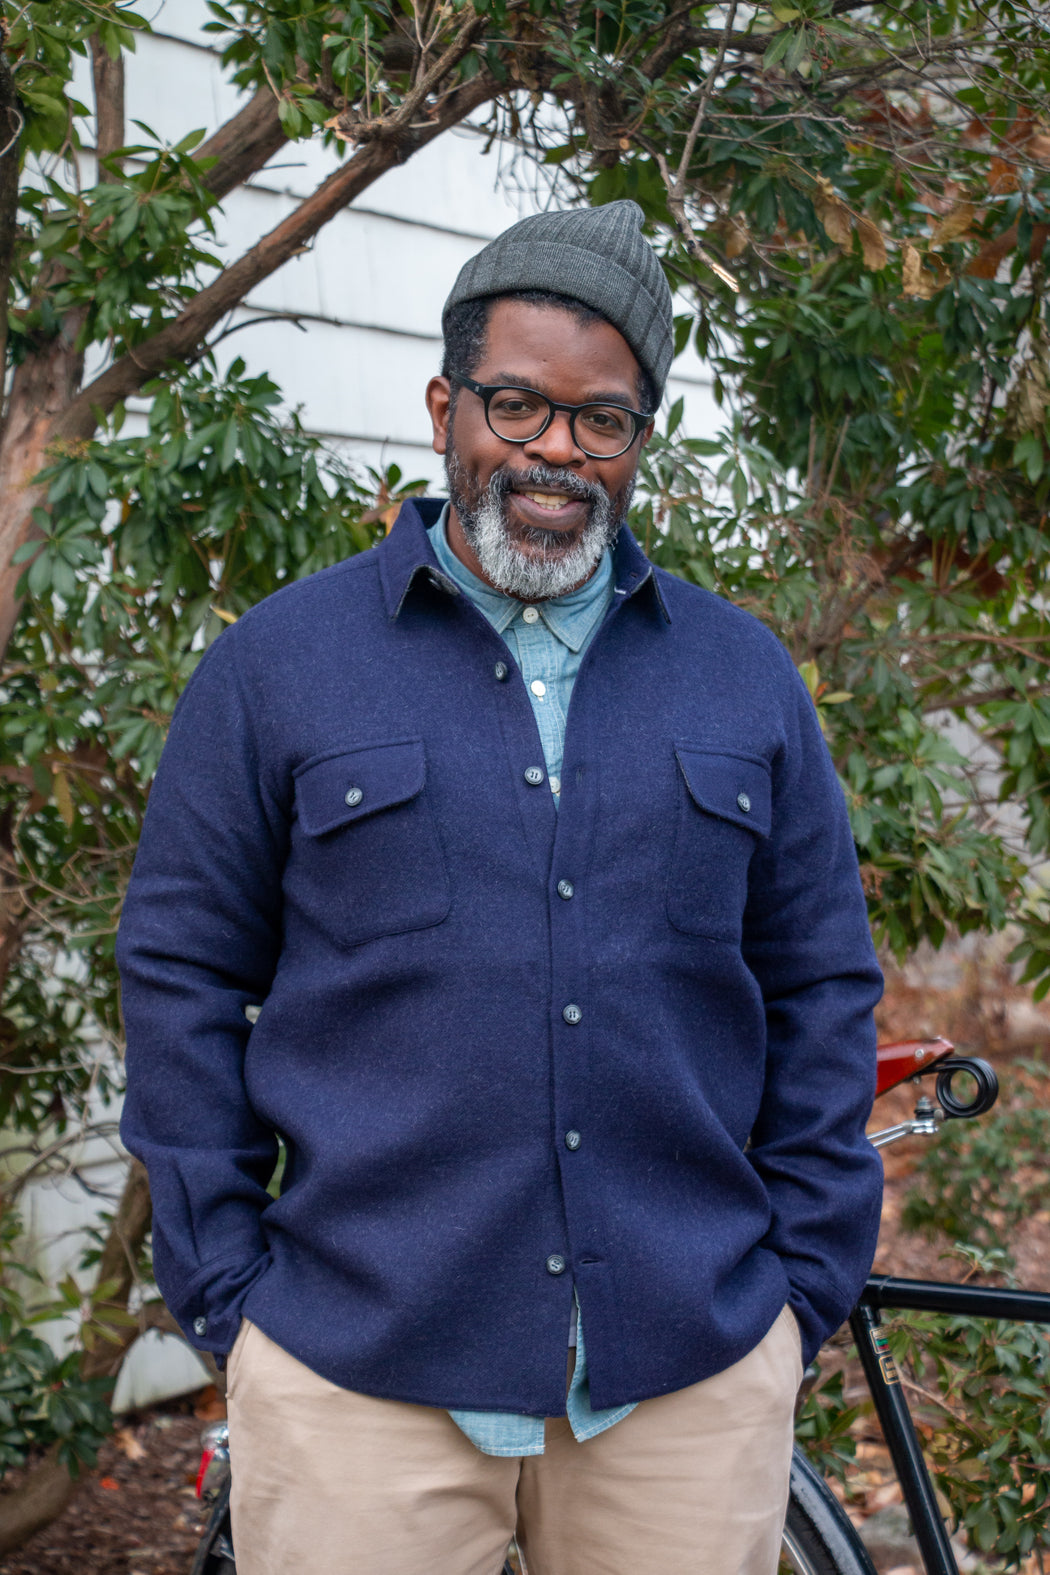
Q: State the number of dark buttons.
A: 9